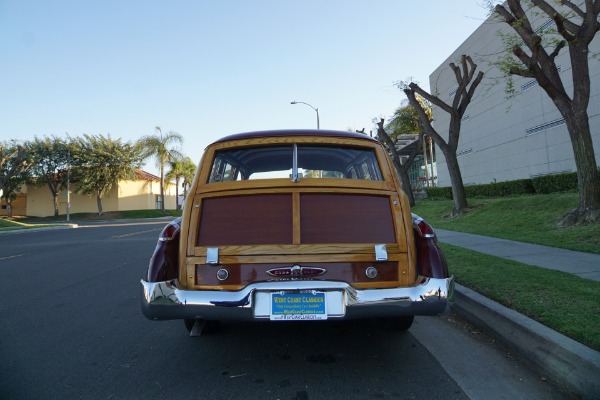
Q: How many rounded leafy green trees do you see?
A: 3